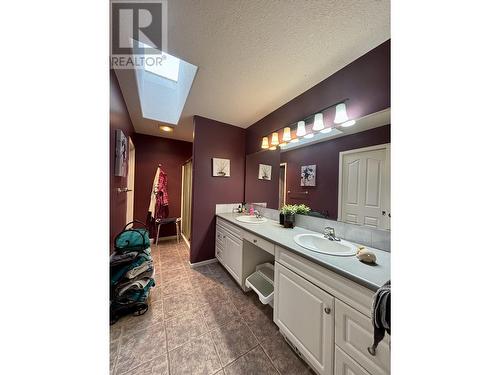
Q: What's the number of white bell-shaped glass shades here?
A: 6